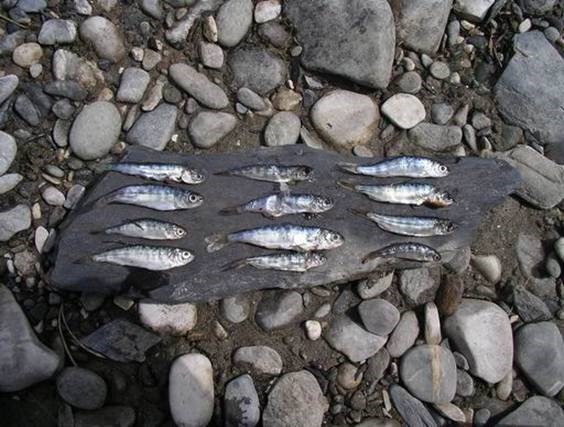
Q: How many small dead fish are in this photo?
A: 12